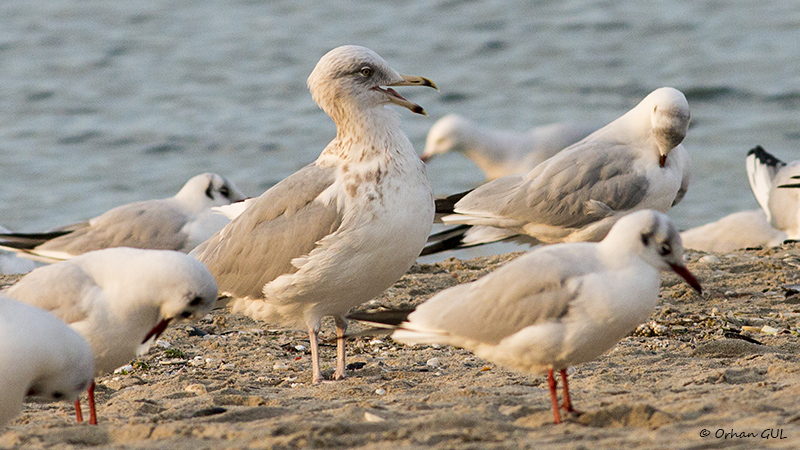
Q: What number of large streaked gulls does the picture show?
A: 1